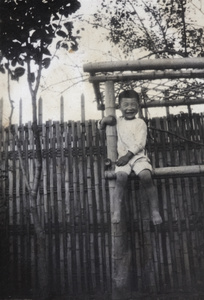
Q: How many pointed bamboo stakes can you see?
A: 5